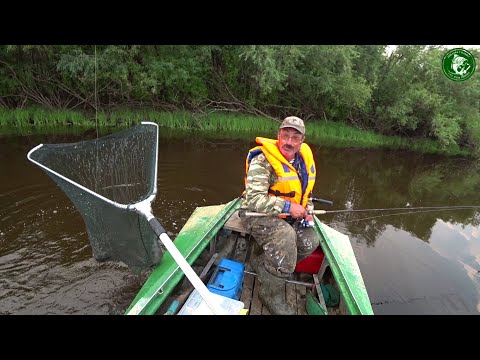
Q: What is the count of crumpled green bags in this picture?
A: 1